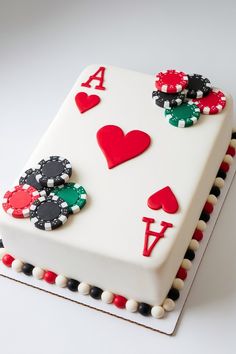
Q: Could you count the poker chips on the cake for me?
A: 10